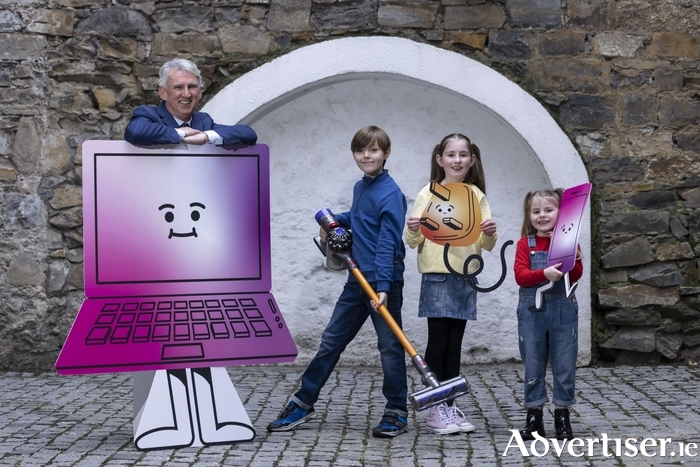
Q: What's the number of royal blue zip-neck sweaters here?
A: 1